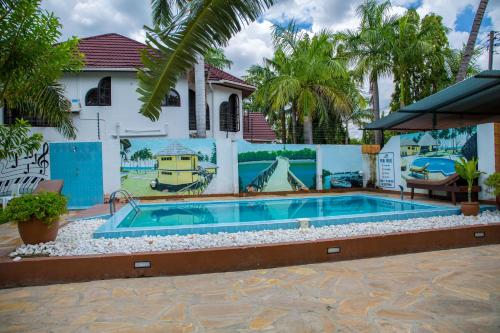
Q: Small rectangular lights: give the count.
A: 3